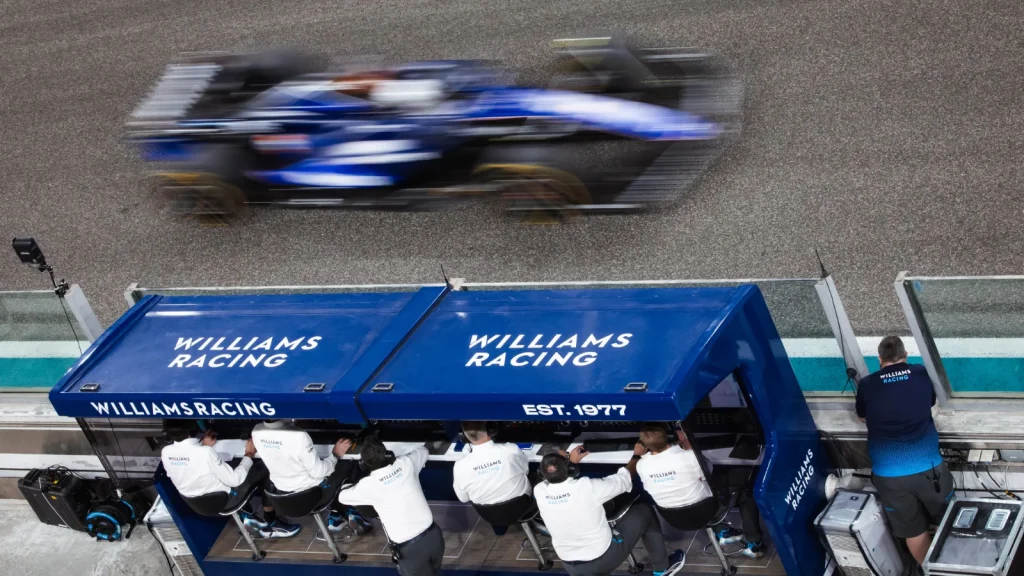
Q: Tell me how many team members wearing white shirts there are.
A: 6